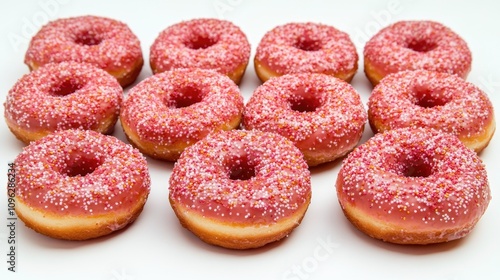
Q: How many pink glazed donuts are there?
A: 11